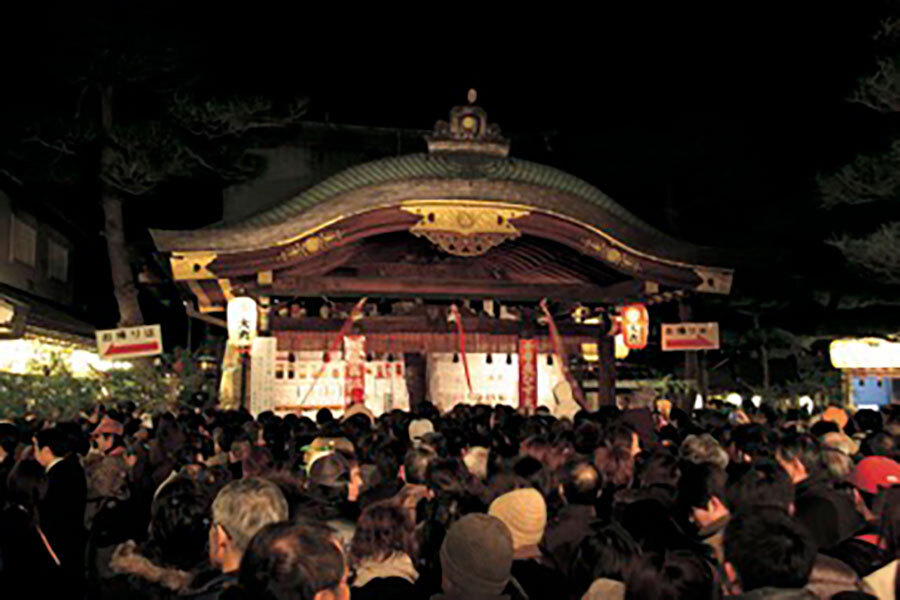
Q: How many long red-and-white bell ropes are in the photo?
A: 3